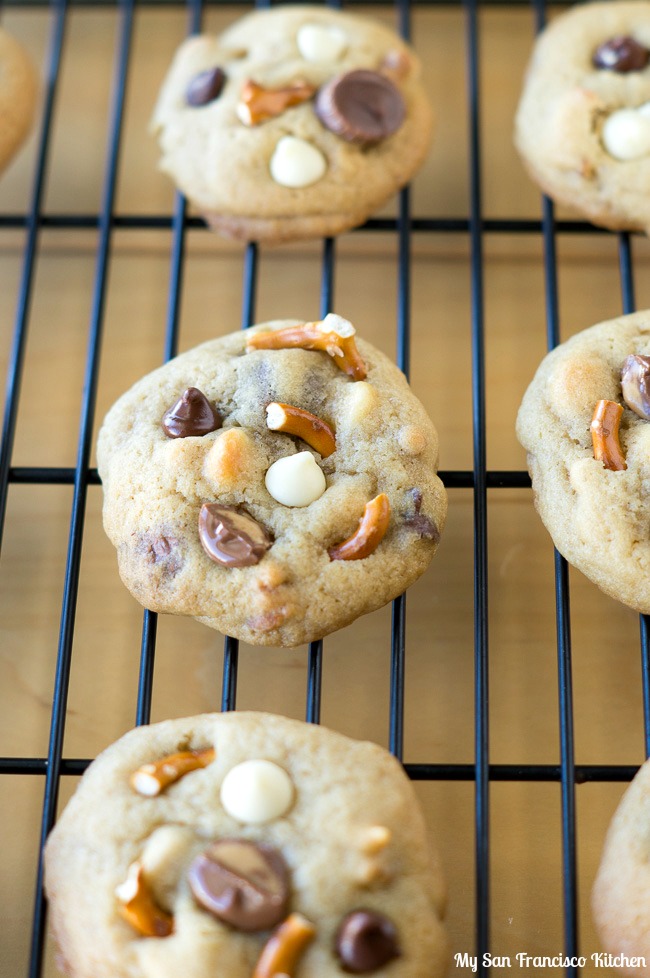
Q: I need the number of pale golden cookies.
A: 7